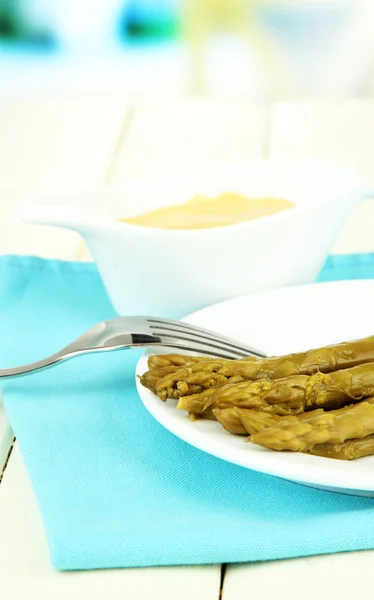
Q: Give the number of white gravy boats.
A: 1